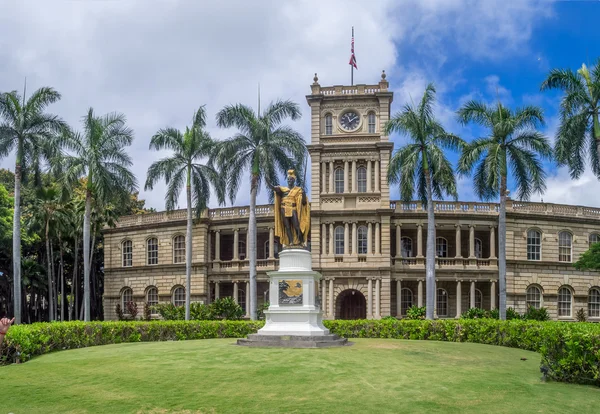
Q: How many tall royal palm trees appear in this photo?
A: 7